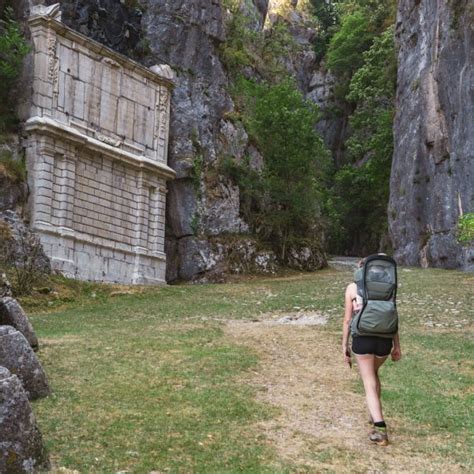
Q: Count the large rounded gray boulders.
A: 3